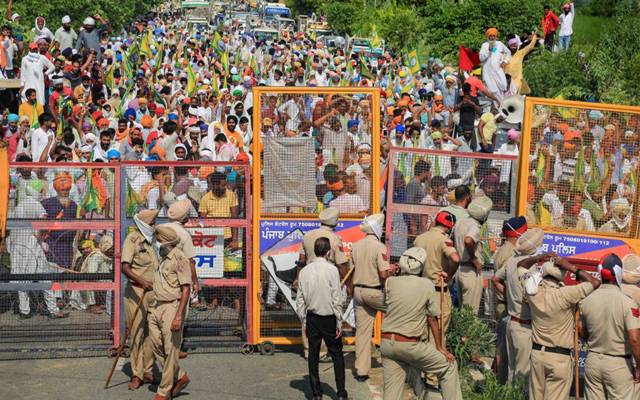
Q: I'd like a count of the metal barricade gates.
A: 5